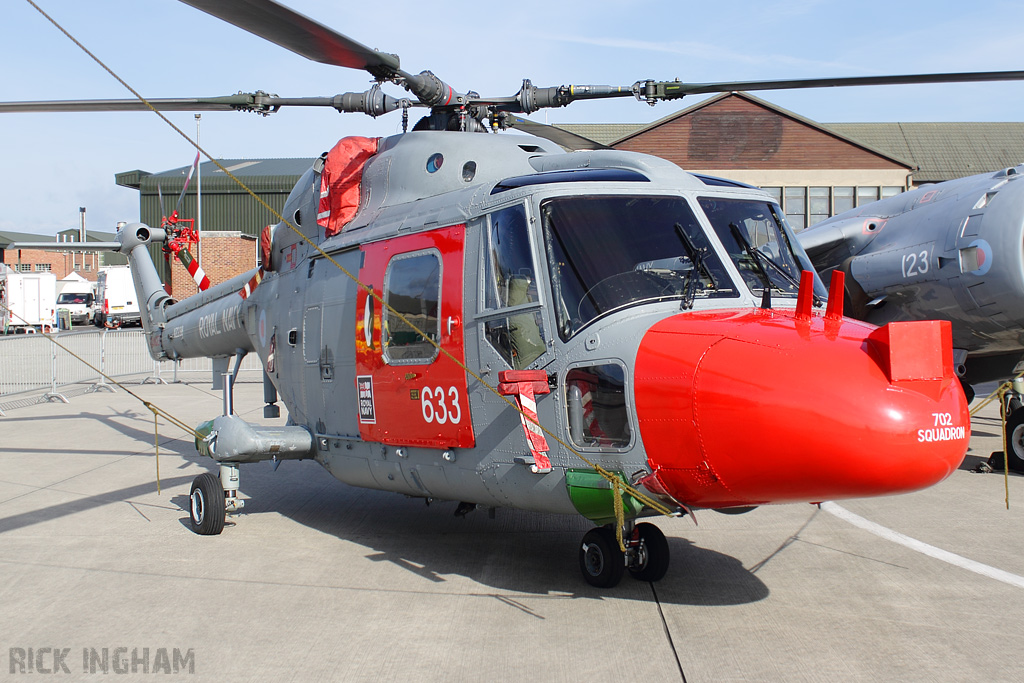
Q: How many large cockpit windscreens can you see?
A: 2